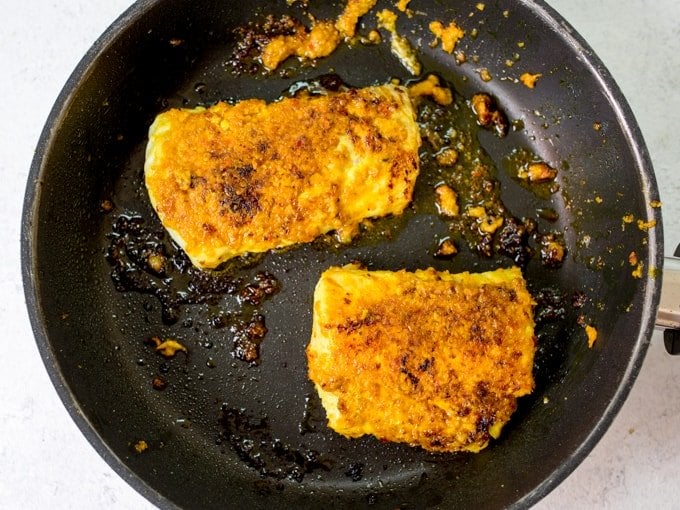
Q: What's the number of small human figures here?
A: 0